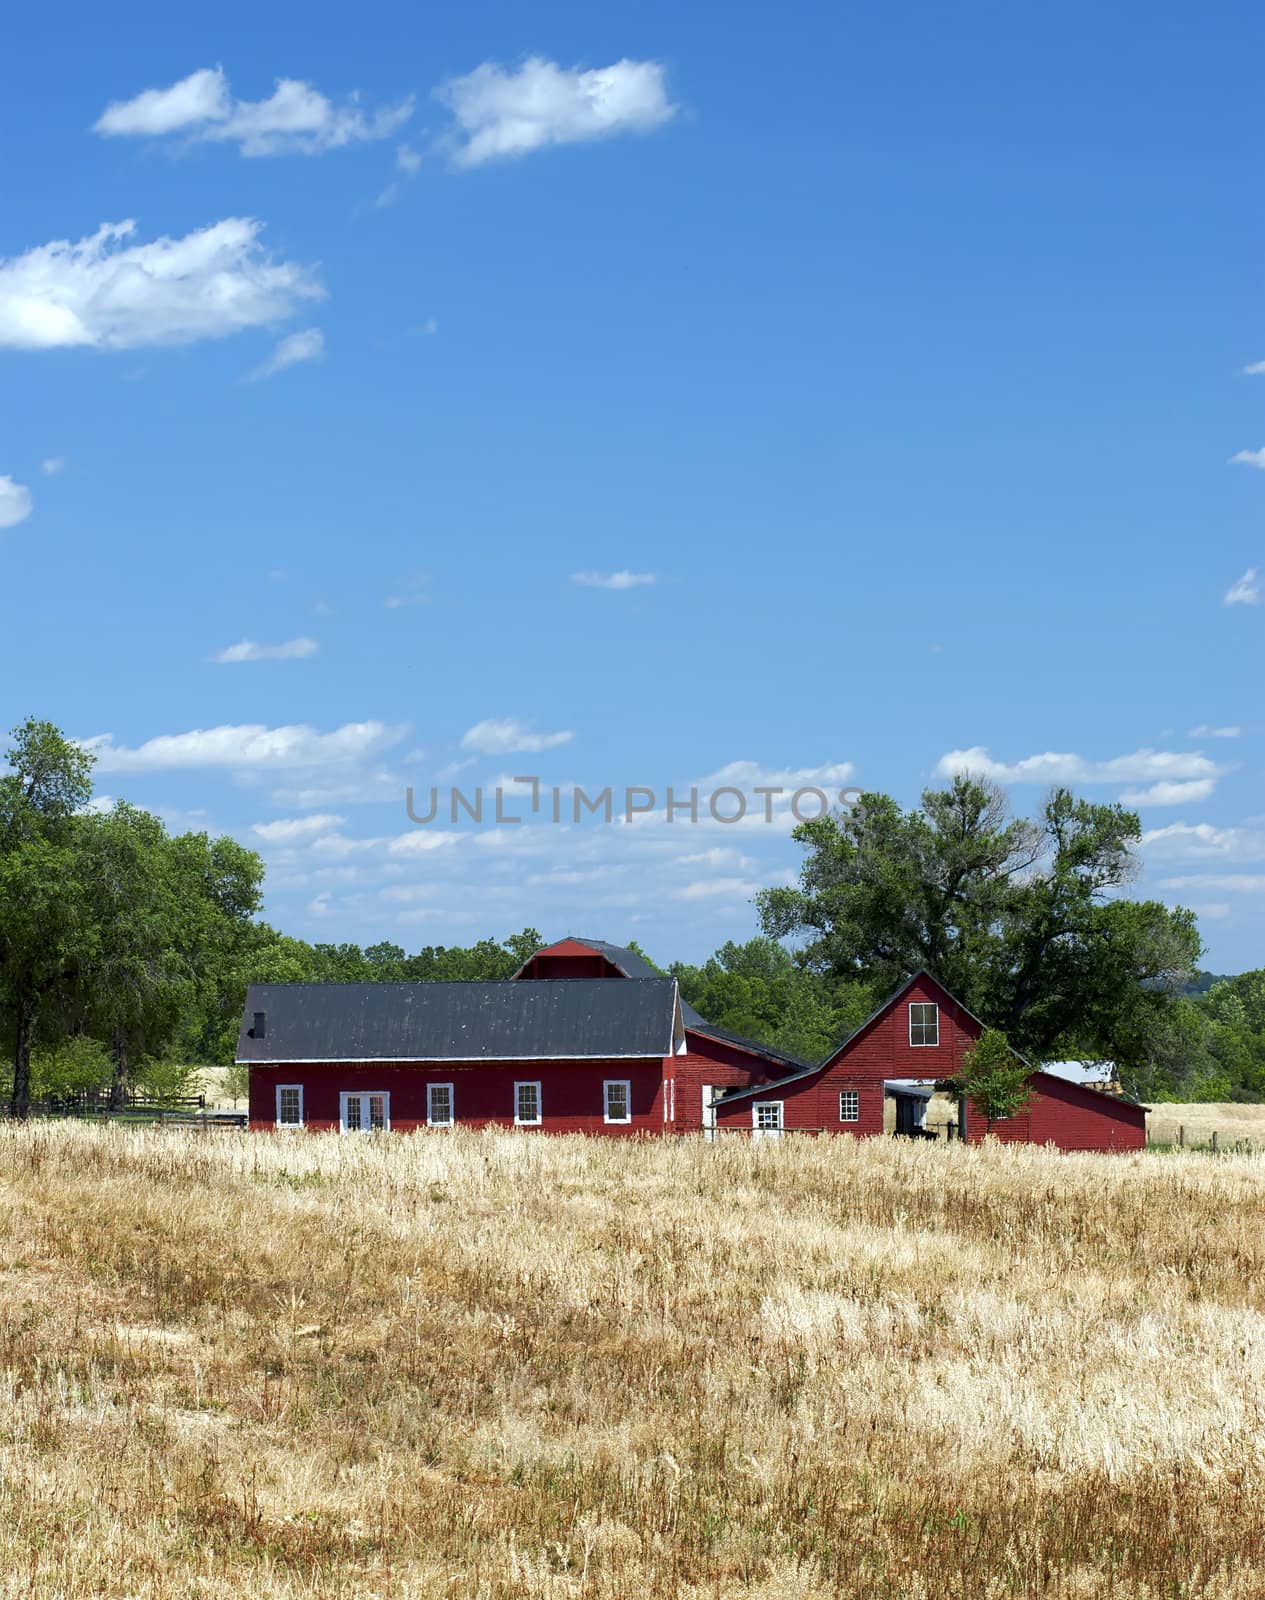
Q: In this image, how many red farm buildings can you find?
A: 3